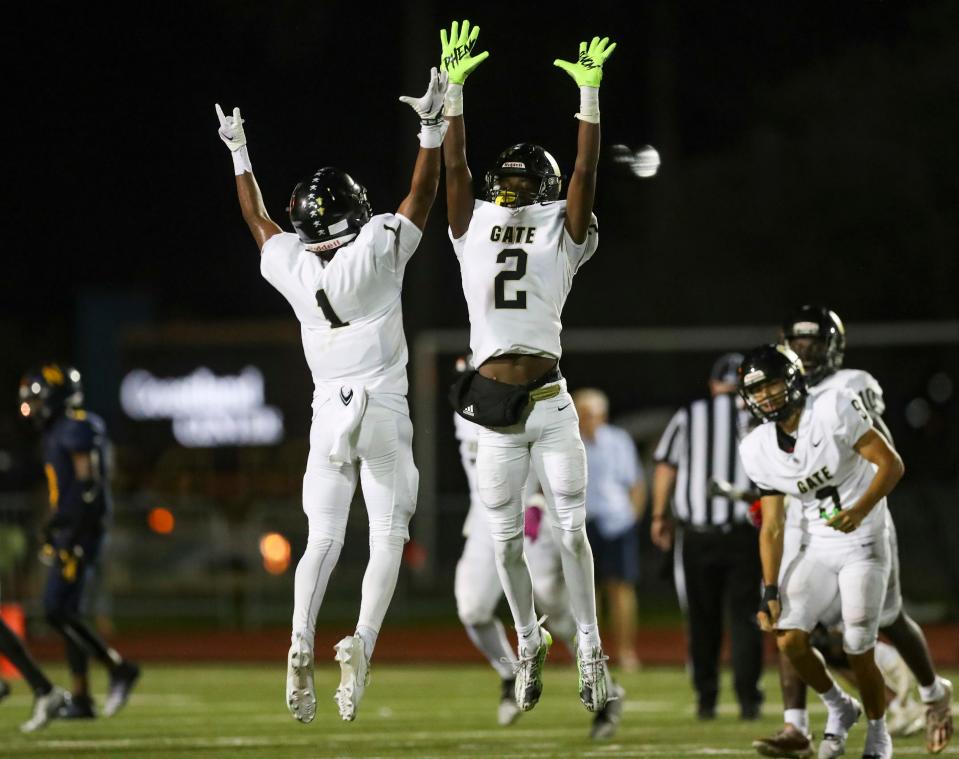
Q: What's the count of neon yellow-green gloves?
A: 2